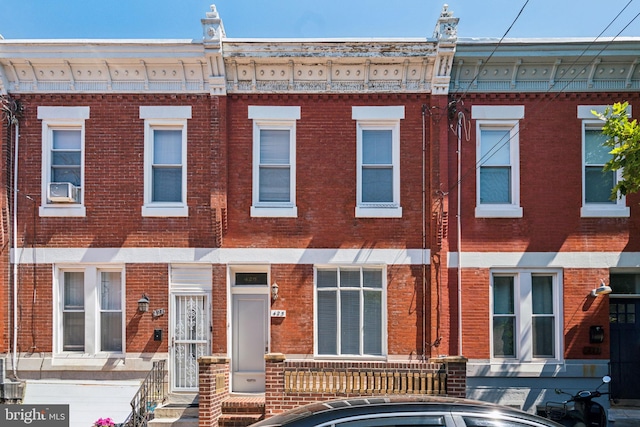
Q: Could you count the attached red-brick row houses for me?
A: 3